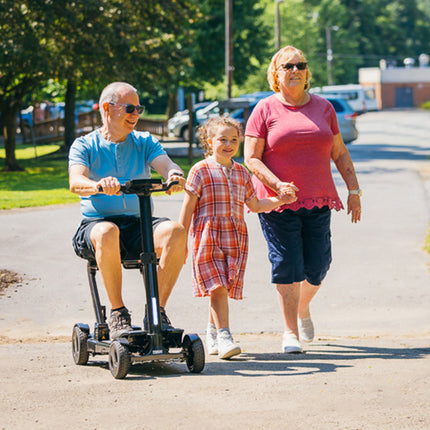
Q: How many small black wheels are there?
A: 3